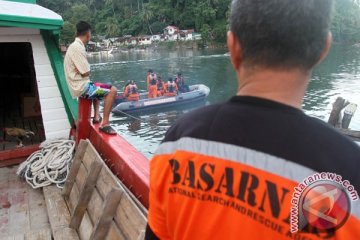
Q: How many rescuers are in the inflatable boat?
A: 5